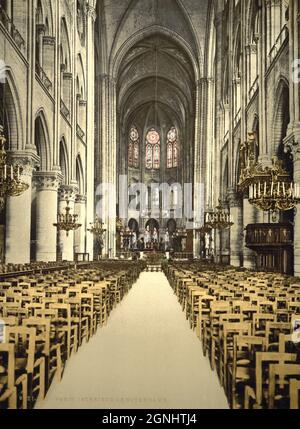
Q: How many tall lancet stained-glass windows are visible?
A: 3